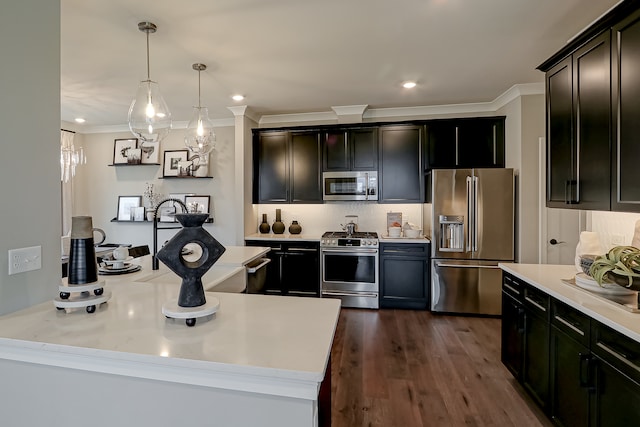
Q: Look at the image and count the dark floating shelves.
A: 3